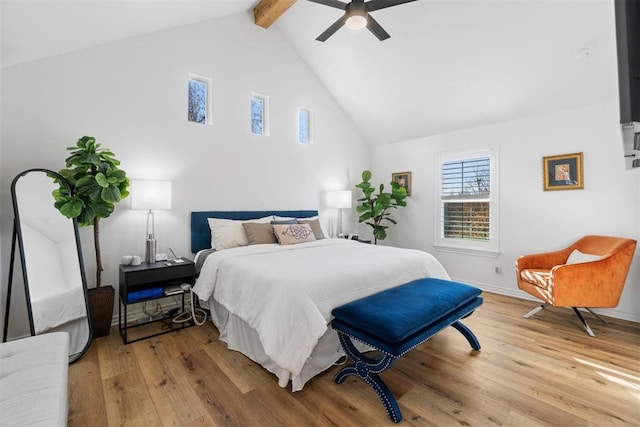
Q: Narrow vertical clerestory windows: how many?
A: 3